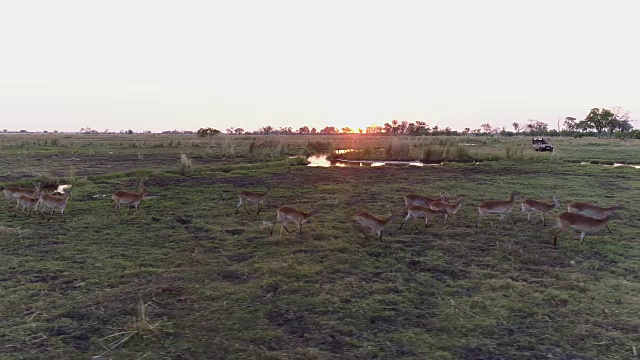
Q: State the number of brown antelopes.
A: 14